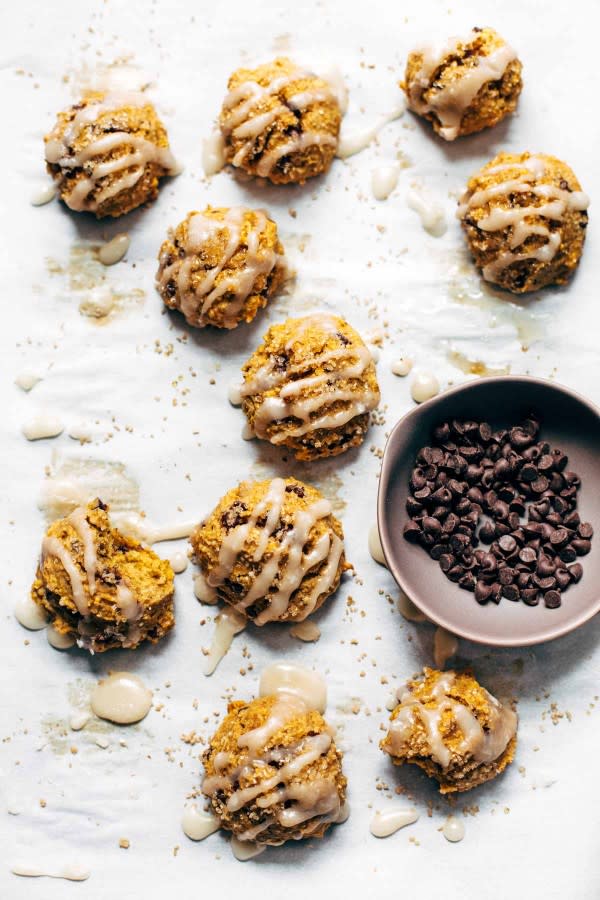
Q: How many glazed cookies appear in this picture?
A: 10